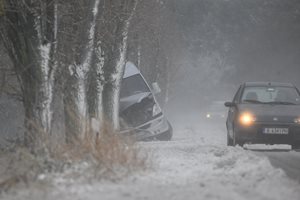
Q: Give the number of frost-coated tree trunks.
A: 4